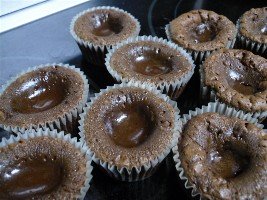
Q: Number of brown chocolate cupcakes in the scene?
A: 9